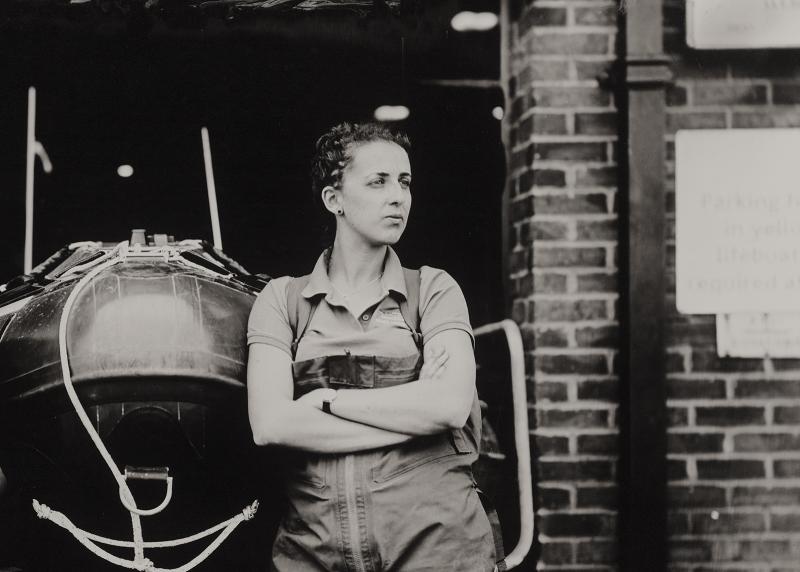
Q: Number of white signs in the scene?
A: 3